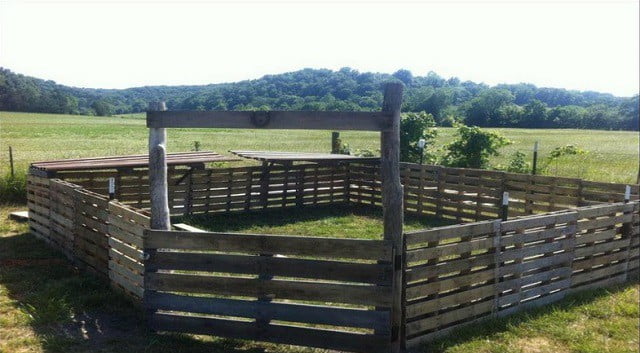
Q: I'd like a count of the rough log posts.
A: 2